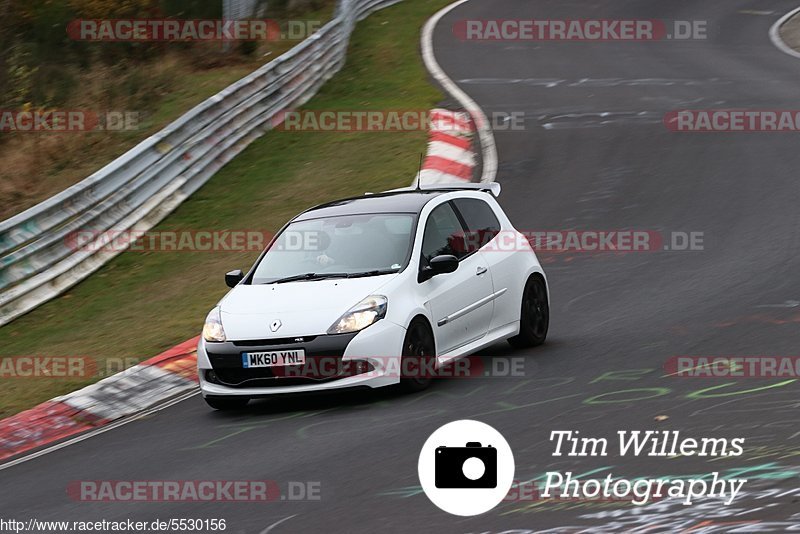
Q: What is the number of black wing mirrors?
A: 2